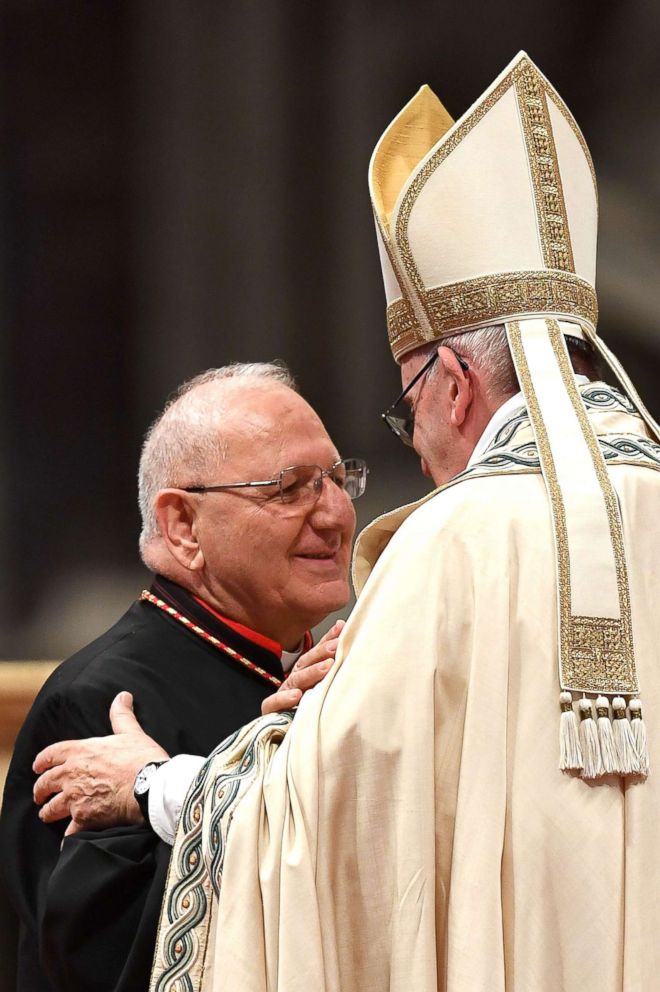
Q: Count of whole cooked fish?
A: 0